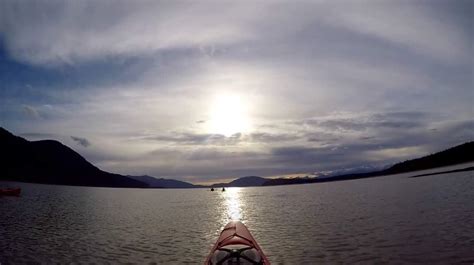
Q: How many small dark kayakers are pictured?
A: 2